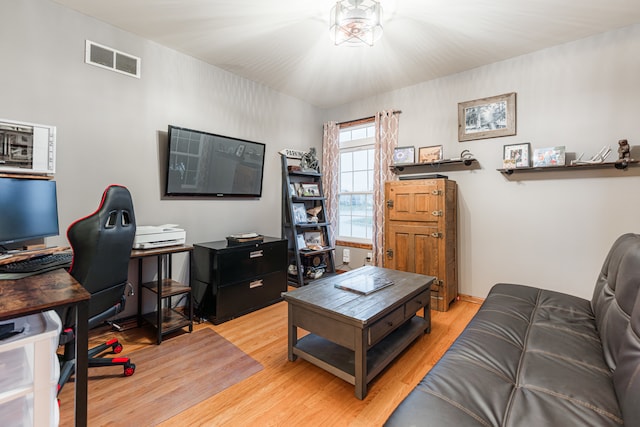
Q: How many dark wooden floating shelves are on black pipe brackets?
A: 2